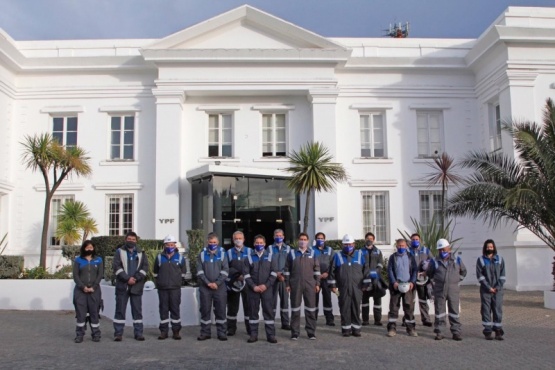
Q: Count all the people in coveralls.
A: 15